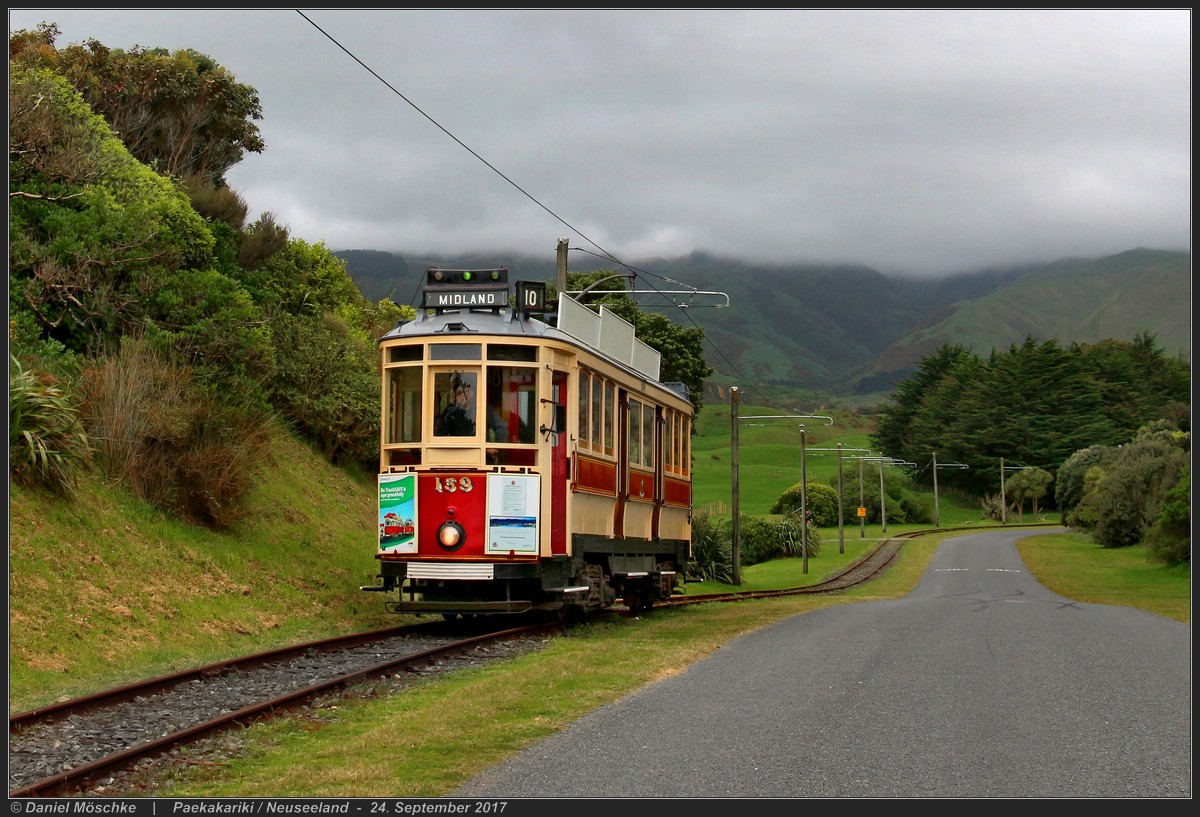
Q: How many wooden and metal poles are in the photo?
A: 8